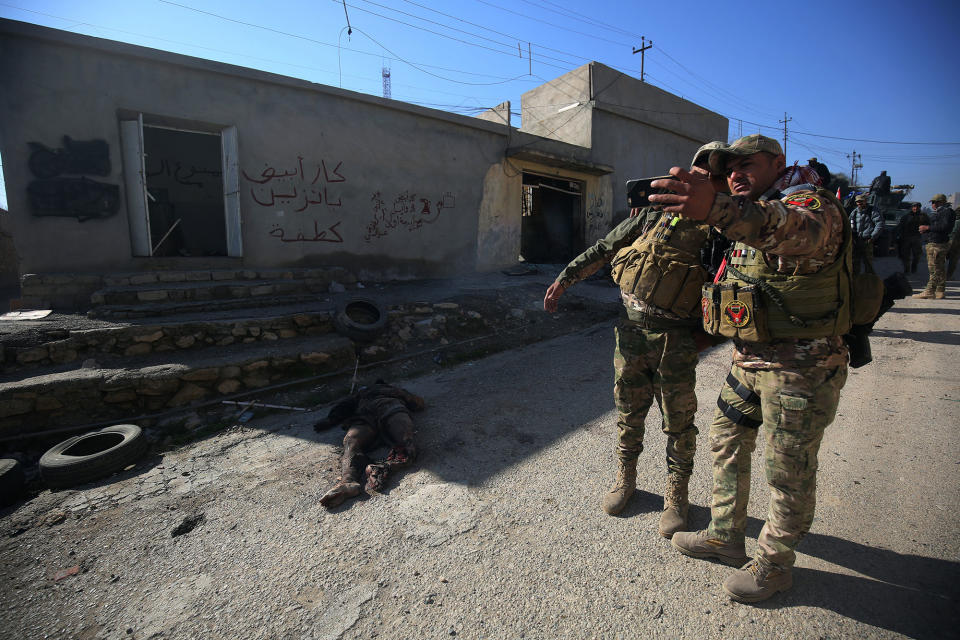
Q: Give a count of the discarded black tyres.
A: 3